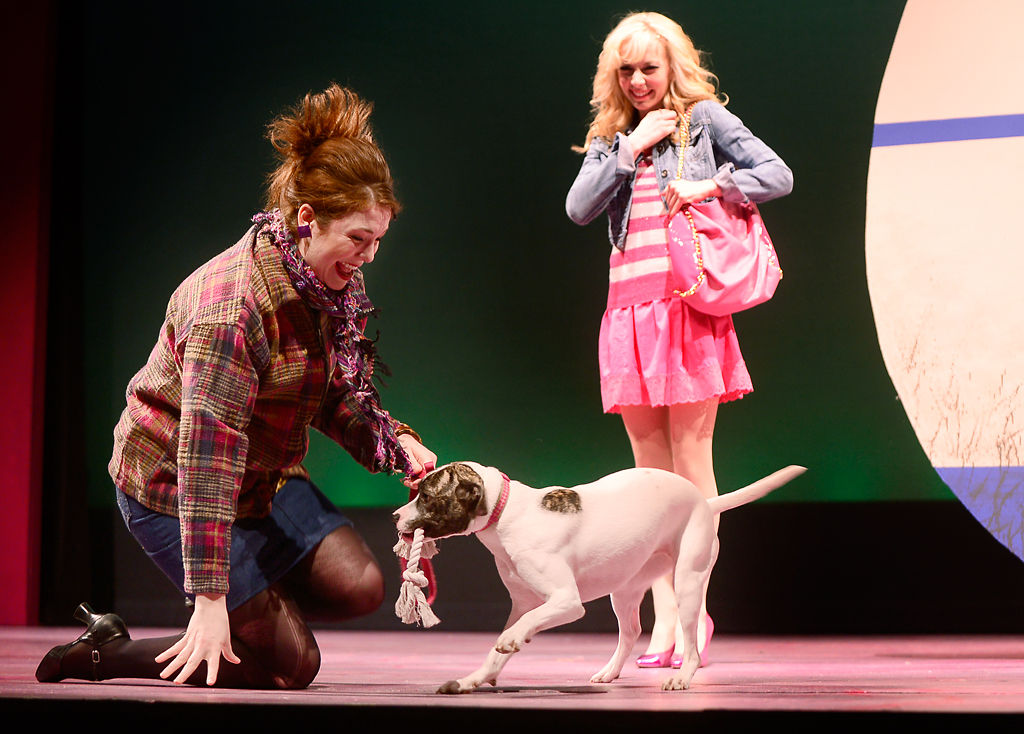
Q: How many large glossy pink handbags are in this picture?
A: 1